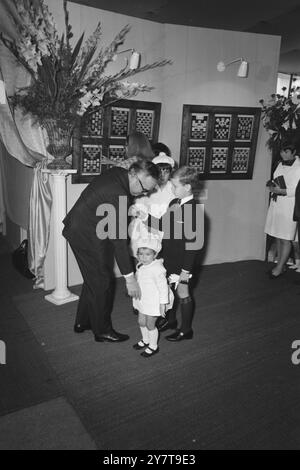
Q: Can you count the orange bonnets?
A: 0